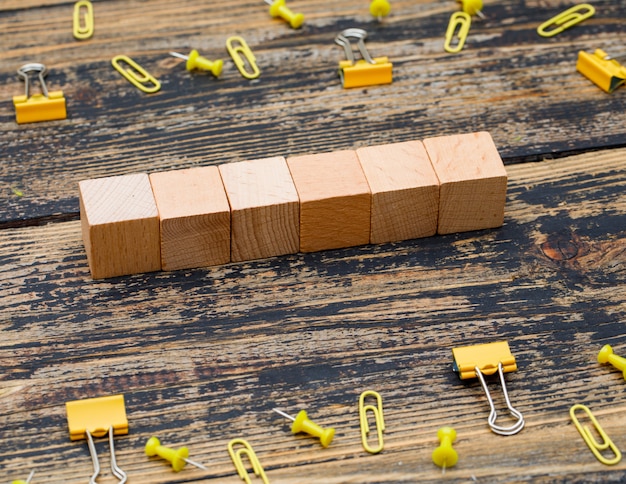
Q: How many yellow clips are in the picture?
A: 13